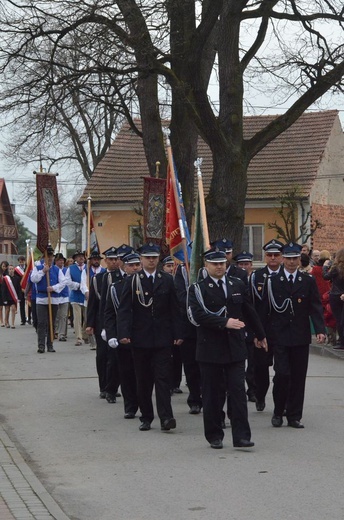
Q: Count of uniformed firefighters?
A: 11